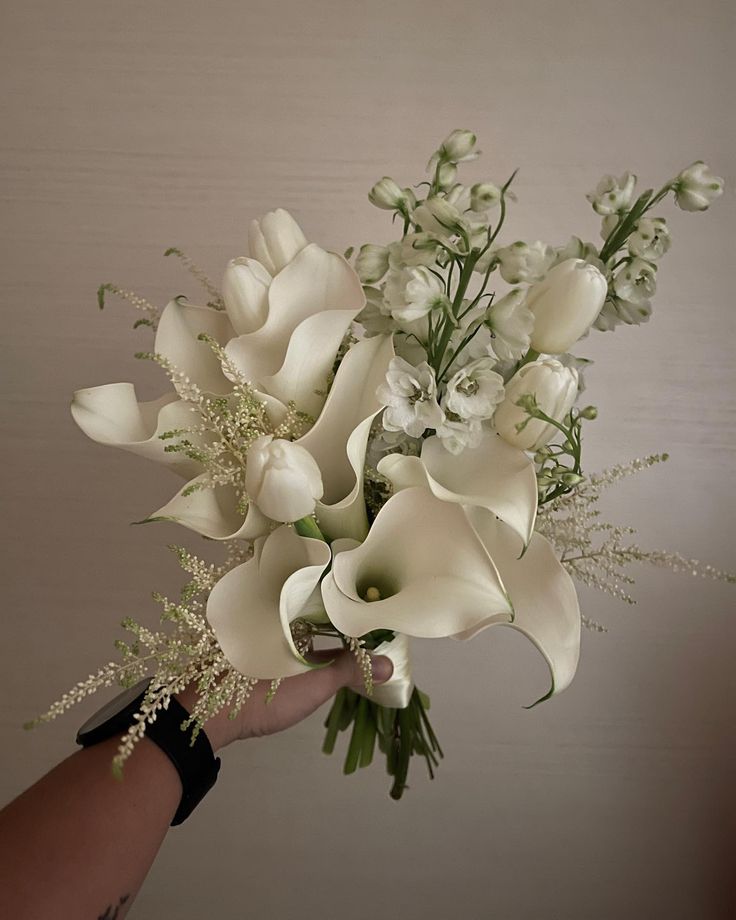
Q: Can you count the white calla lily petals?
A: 9